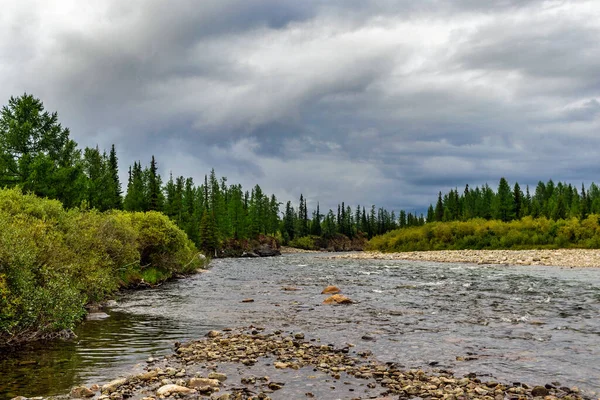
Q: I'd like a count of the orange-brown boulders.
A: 2